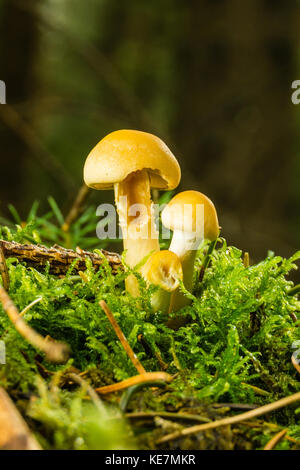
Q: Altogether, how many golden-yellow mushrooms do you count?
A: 3